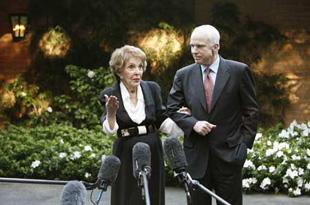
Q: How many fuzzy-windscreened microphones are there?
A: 4